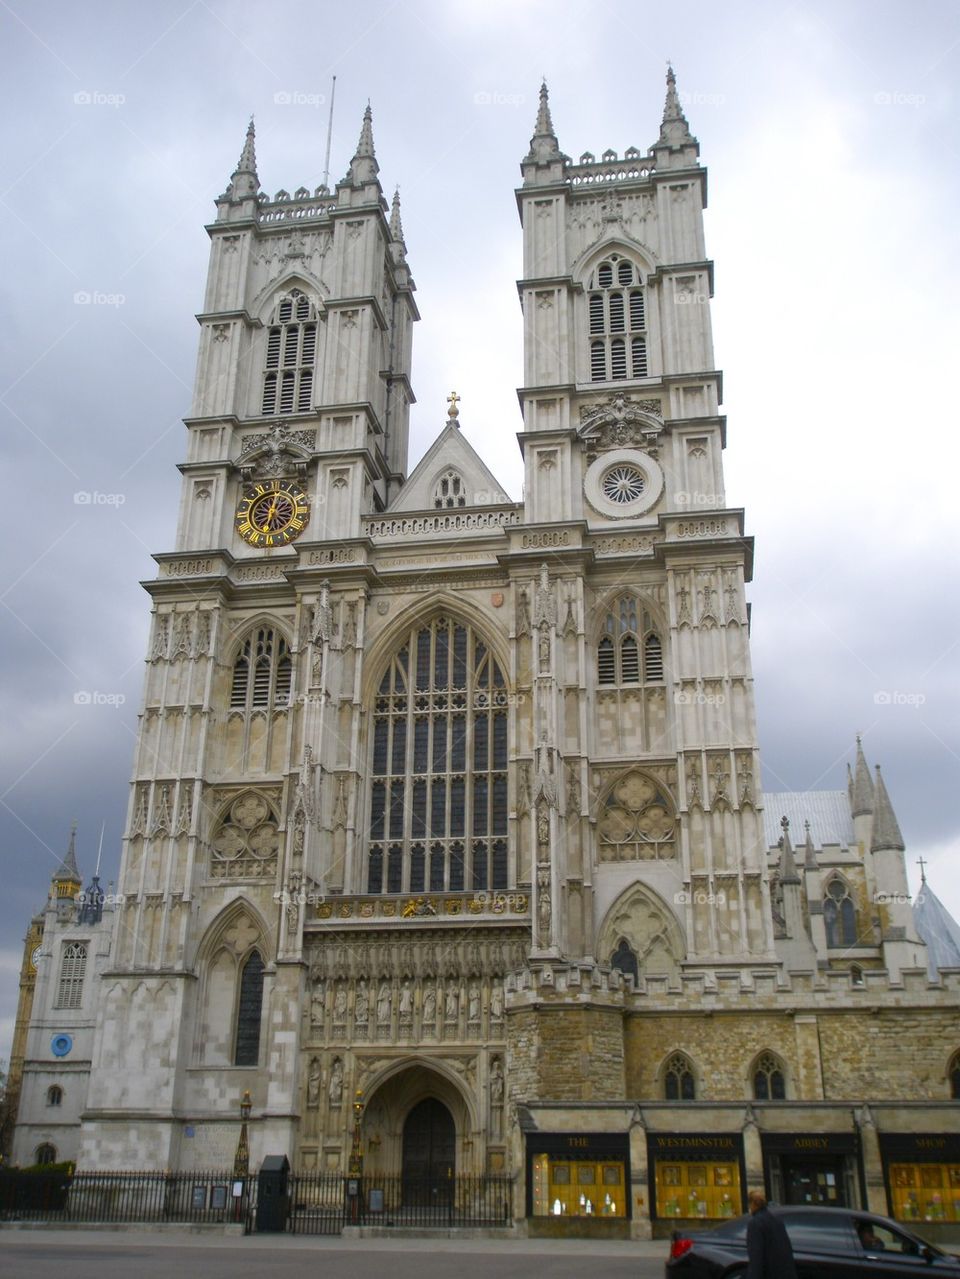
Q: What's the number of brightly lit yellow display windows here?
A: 3